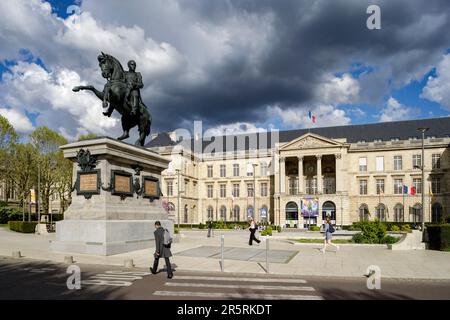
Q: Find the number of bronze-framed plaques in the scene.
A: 3